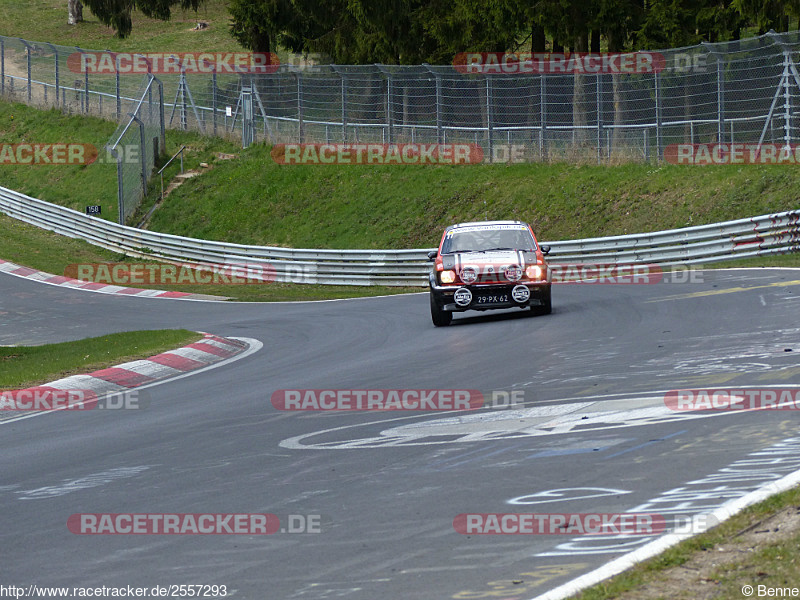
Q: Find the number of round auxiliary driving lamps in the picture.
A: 4